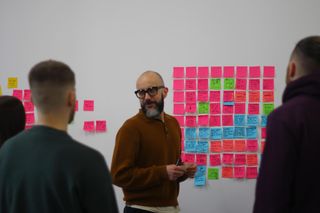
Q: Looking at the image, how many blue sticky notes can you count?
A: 14